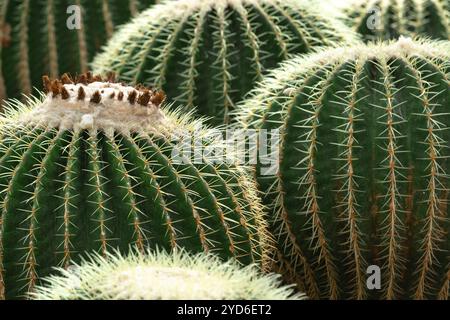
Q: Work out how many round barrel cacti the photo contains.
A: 6